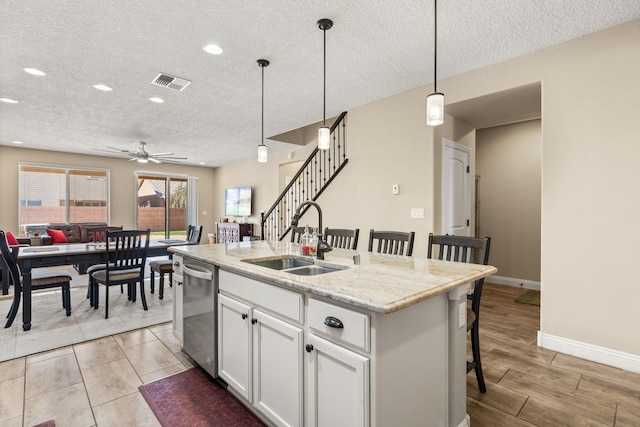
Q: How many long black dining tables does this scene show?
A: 1